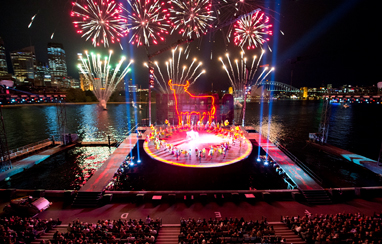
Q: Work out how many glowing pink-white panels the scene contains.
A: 2